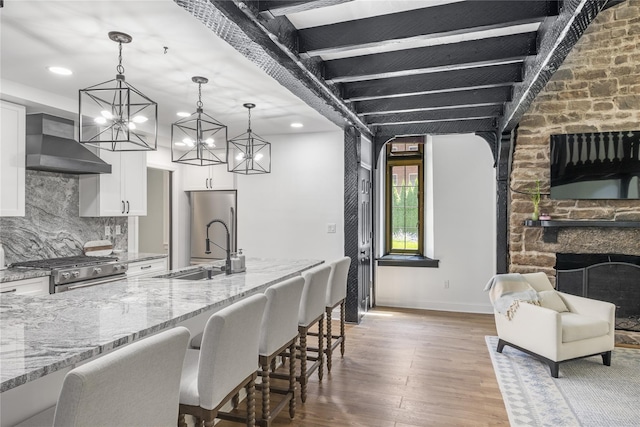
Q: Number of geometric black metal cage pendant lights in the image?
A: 3